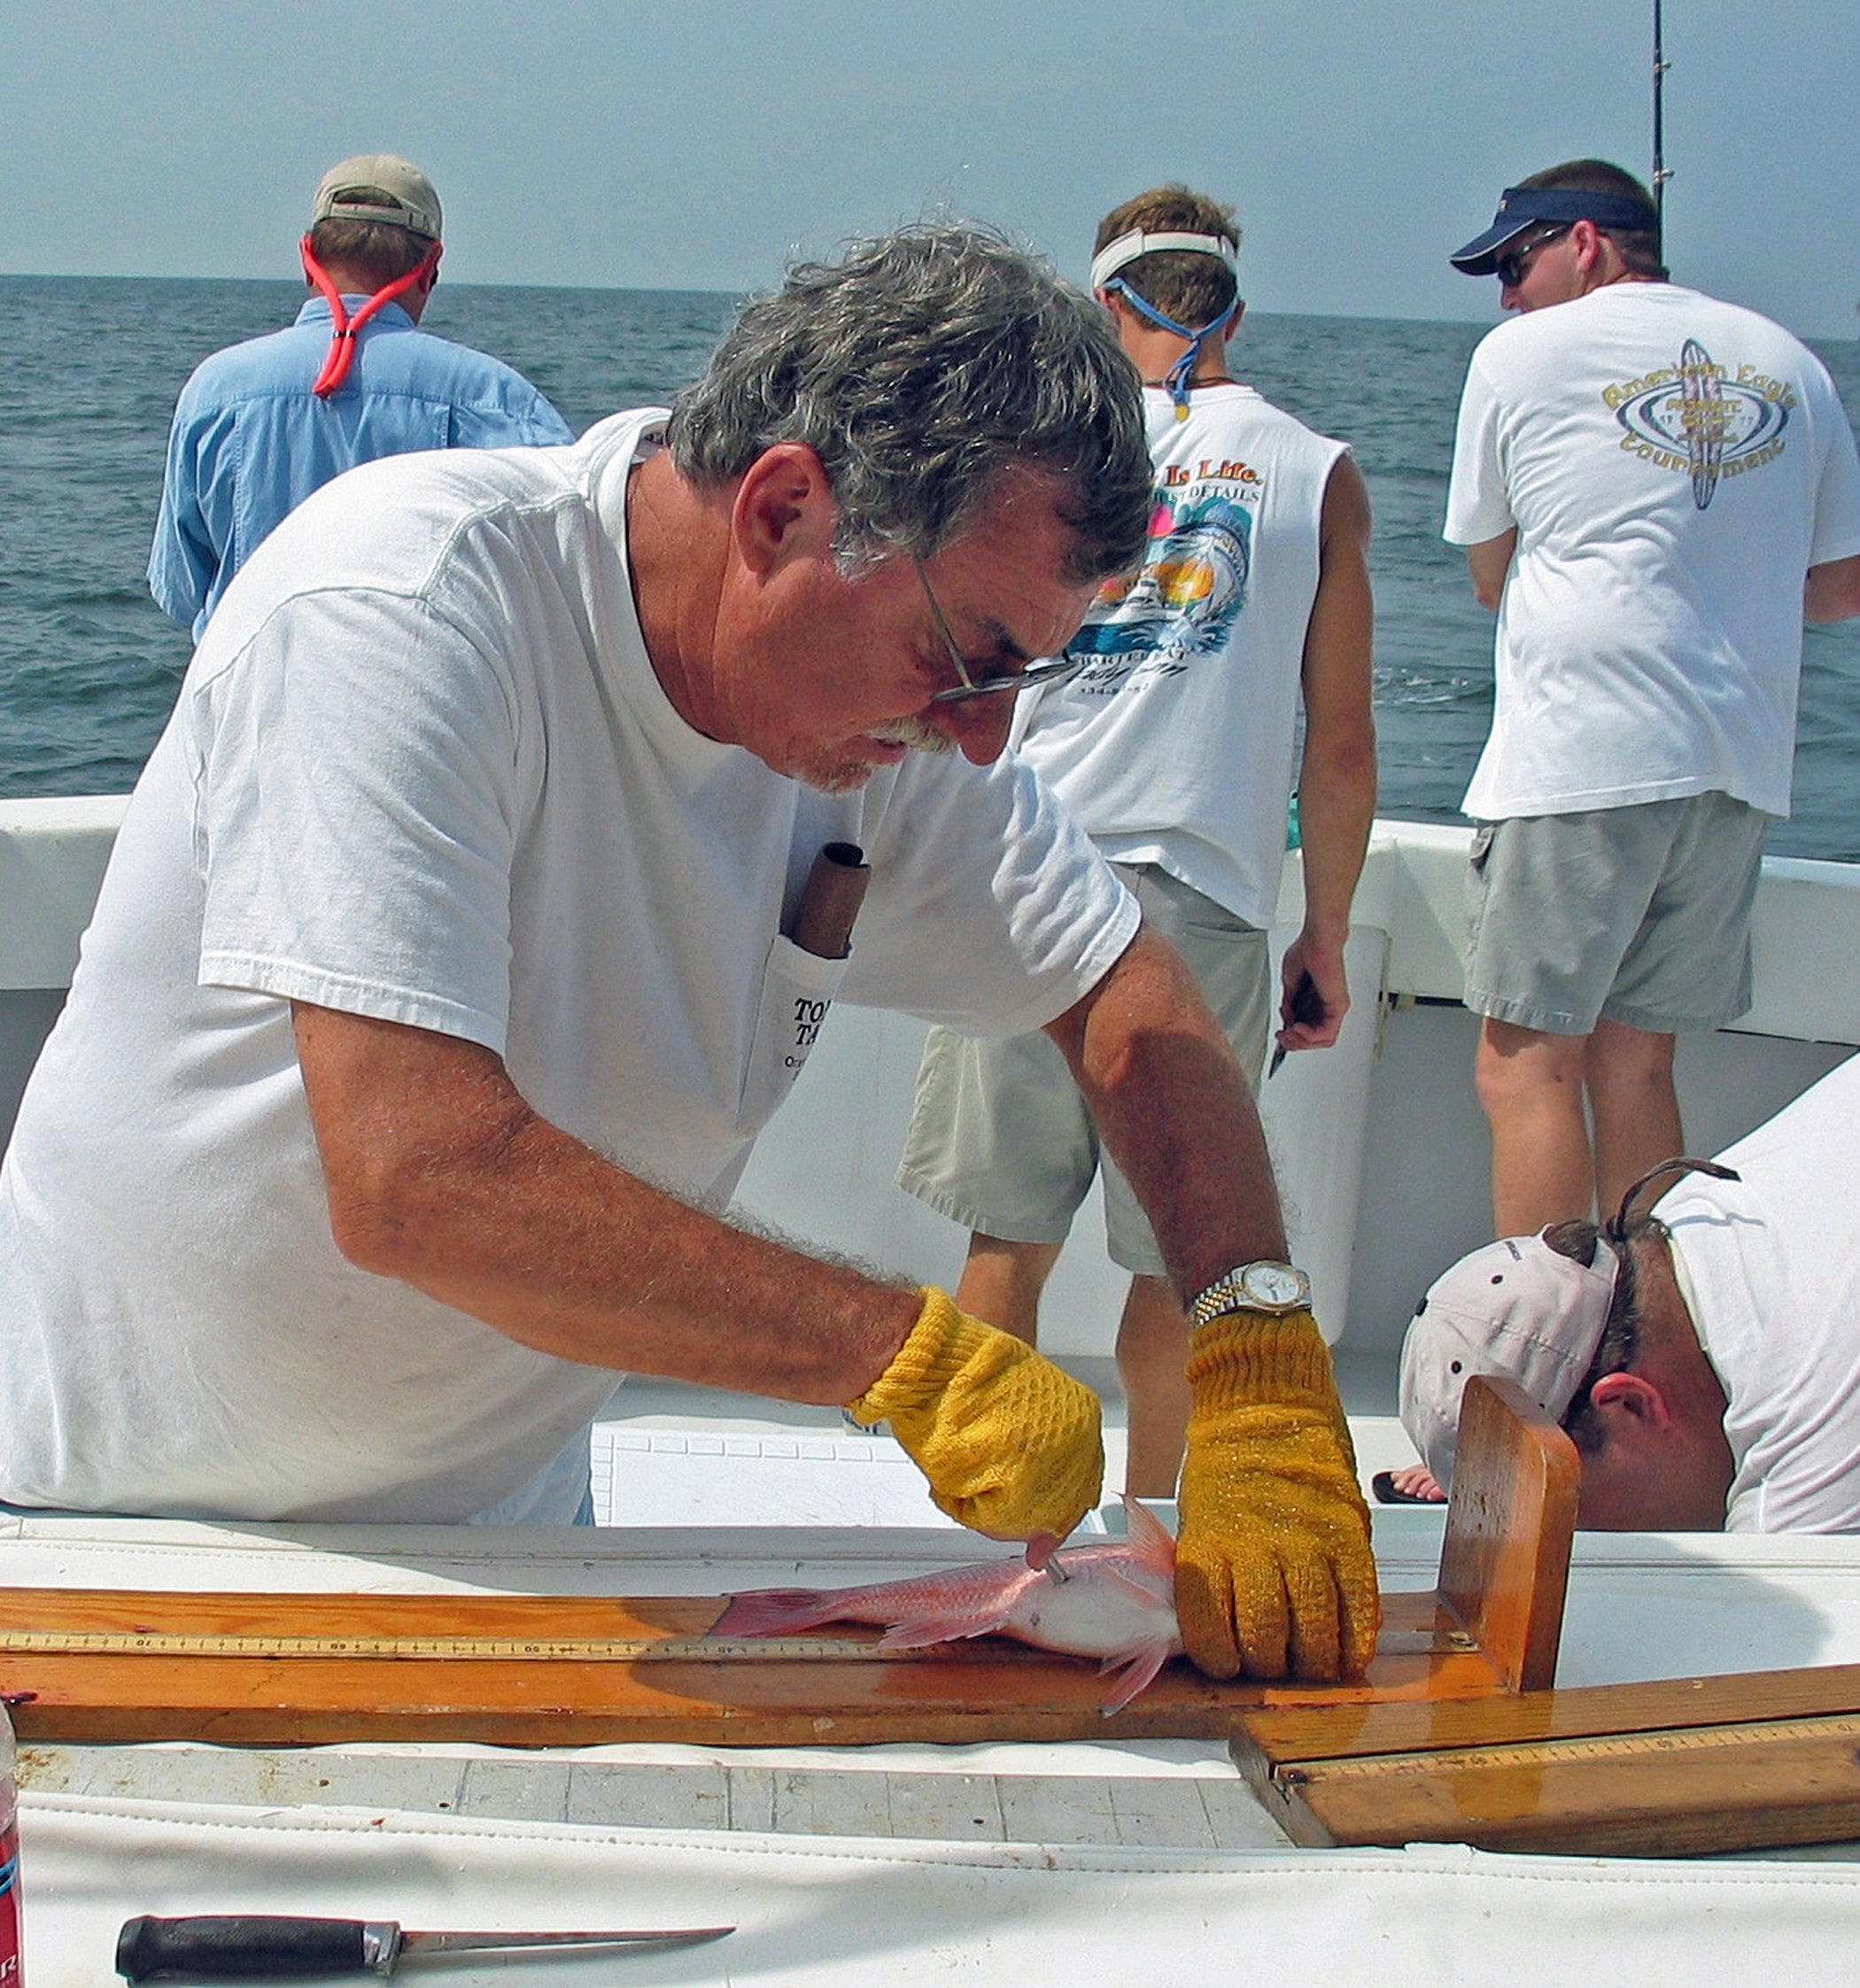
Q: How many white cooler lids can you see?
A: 1